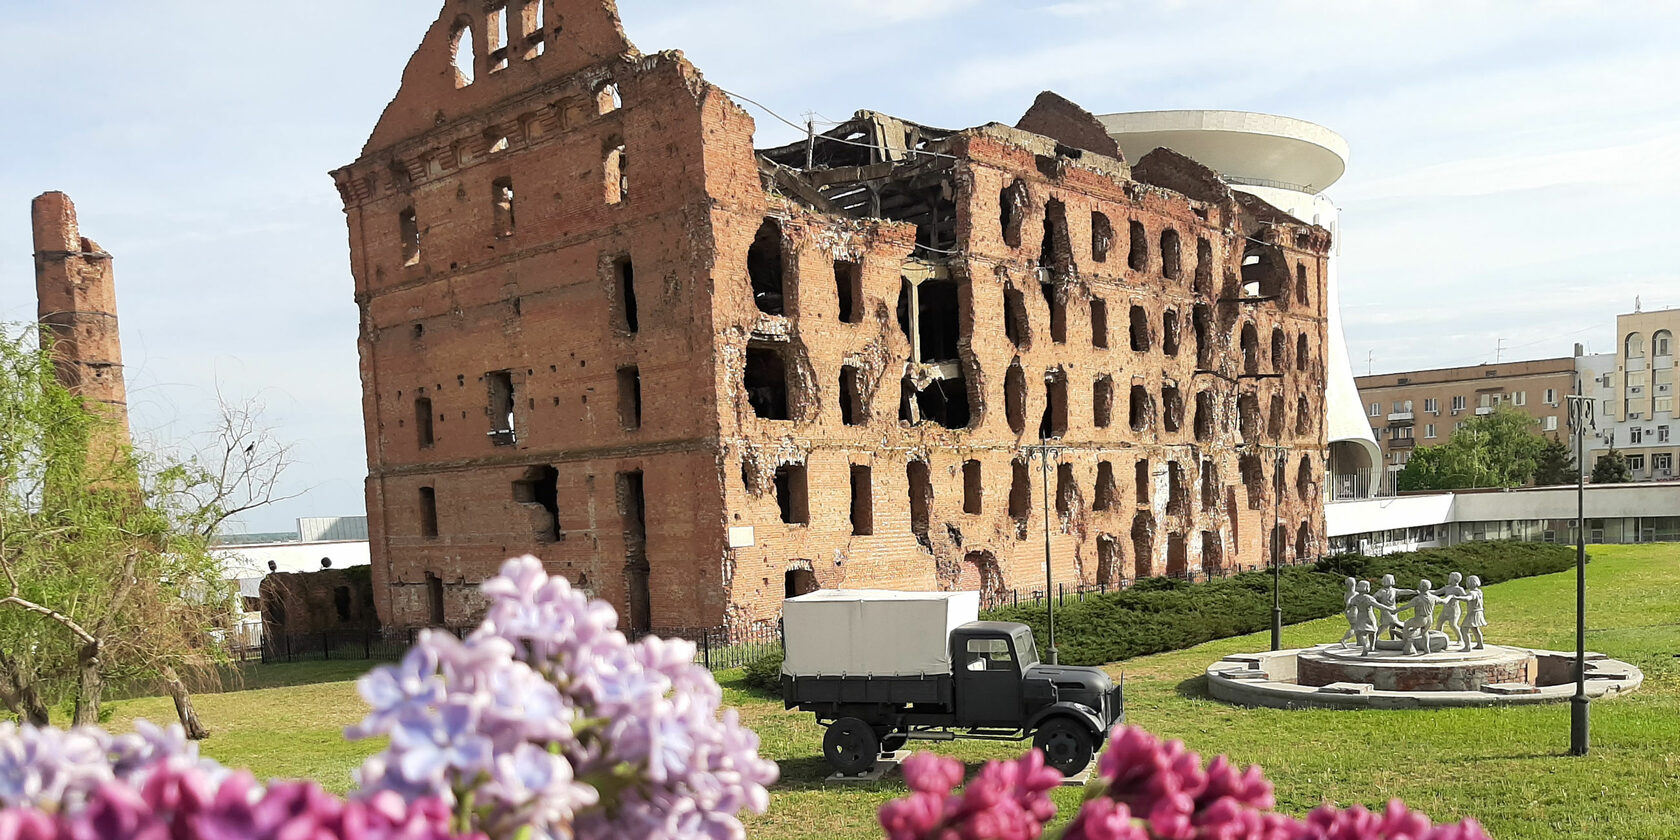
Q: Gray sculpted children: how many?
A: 6